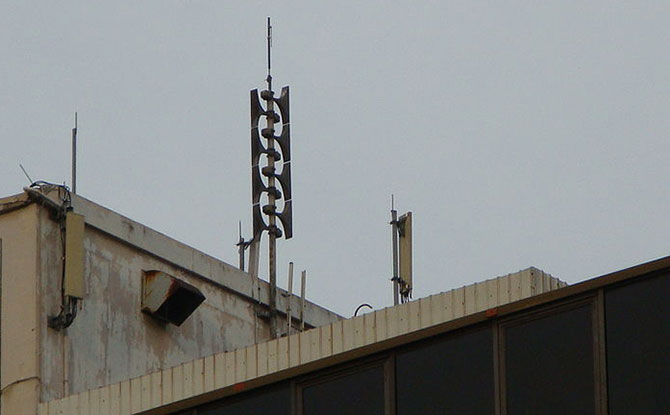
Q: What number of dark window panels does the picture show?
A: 5